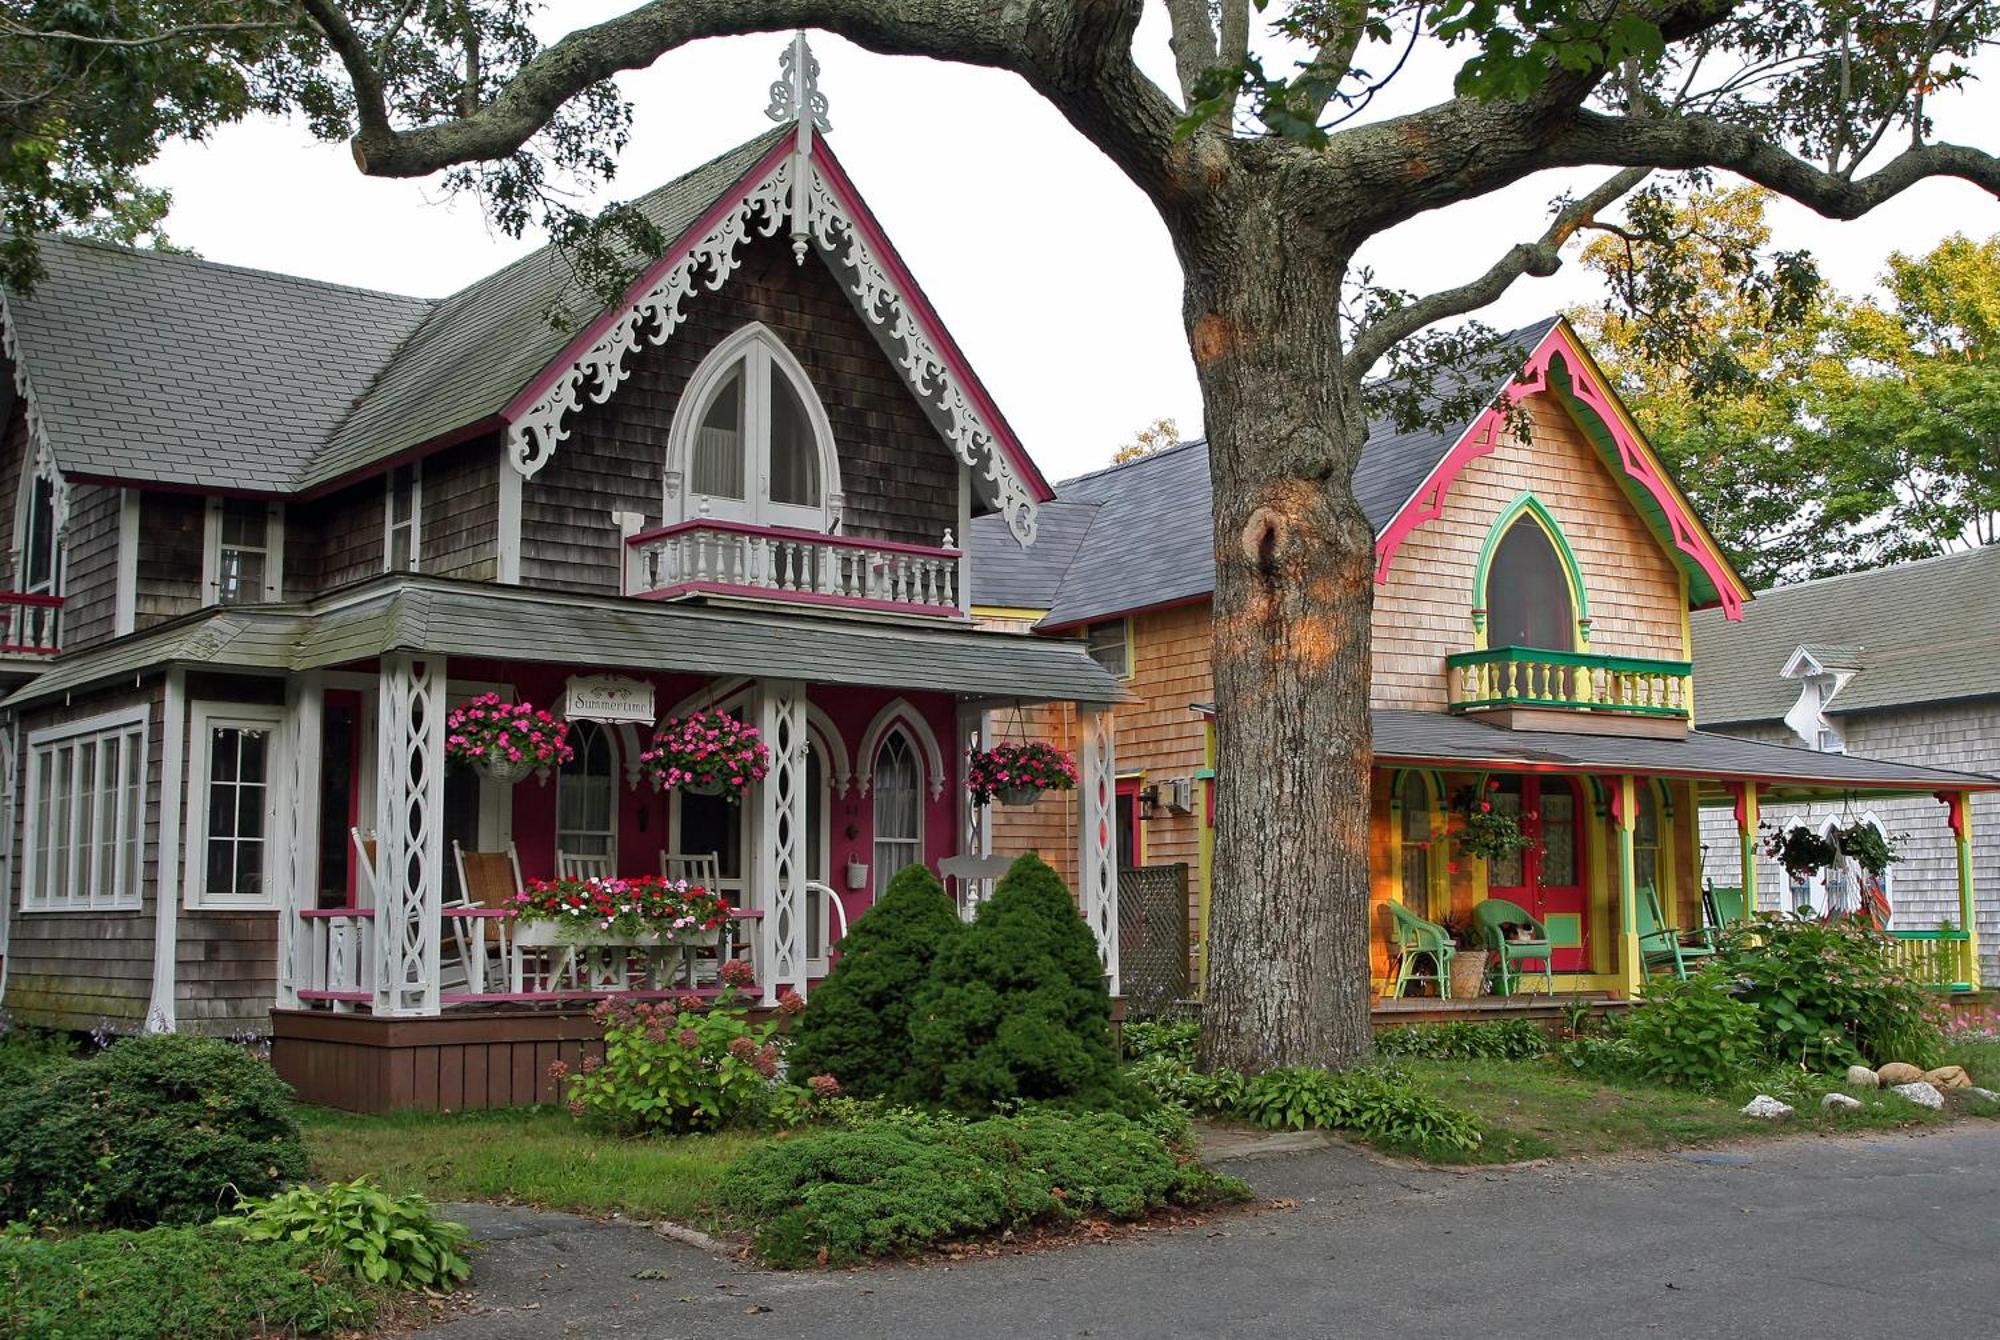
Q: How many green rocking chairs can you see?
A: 2